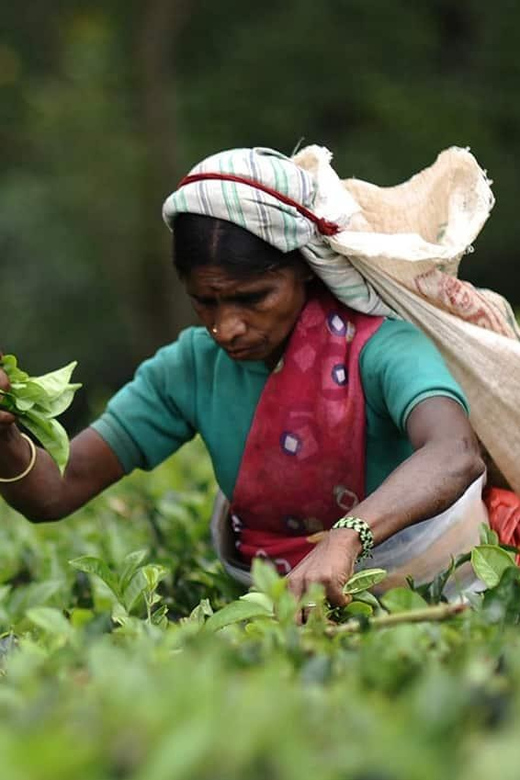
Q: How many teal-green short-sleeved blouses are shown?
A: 1